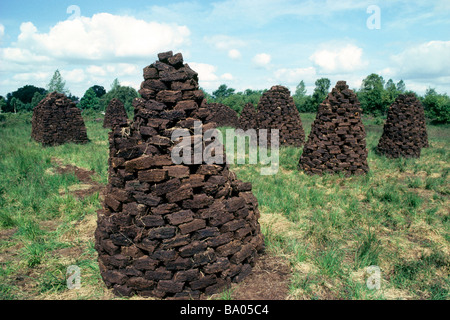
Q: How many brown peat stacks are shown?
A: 8